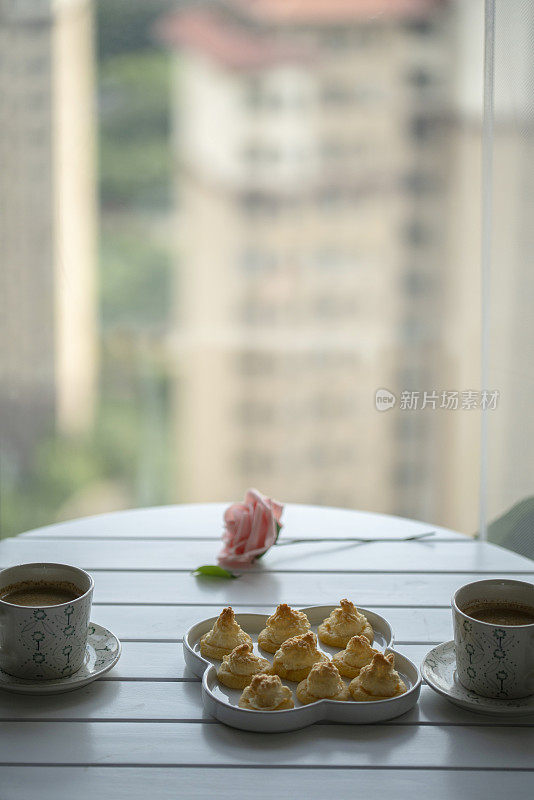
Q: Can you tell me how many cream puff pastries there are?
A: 9